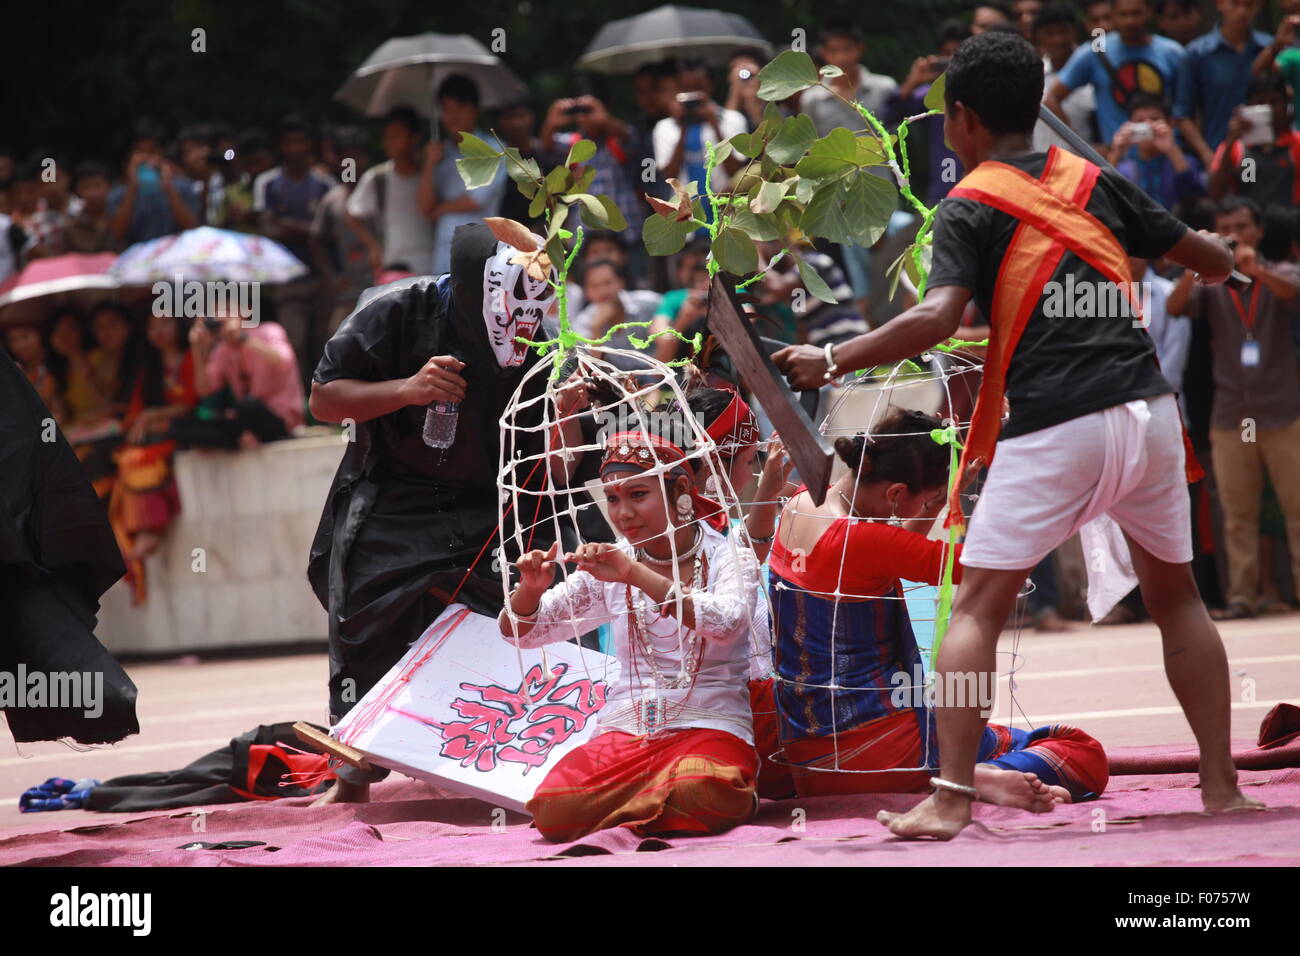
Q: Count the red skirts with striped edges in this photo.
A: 2